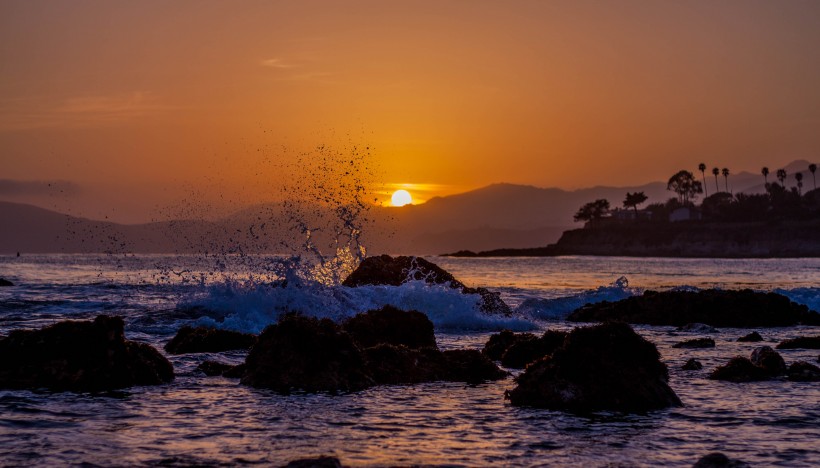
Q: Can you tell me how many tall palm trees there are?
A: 7